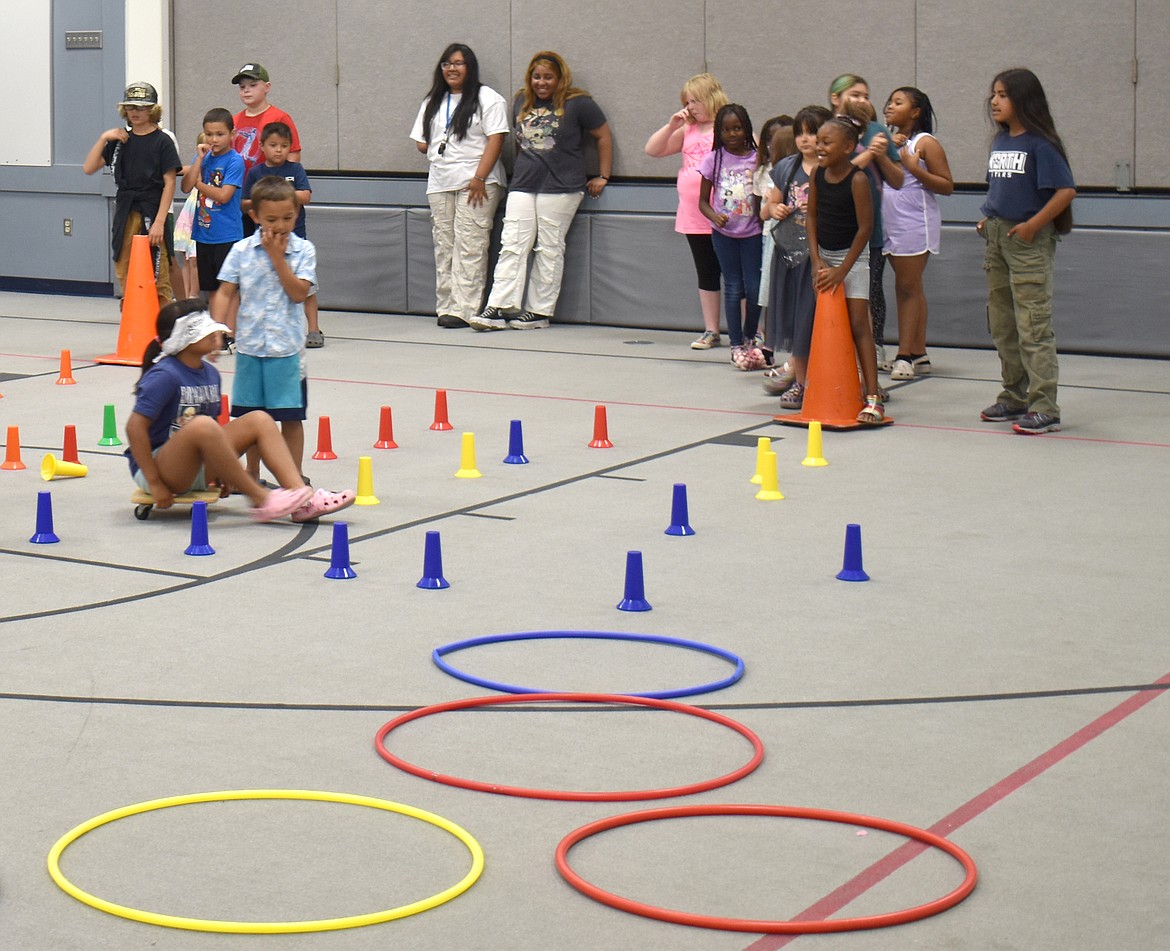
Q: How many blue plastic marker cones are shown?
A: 8